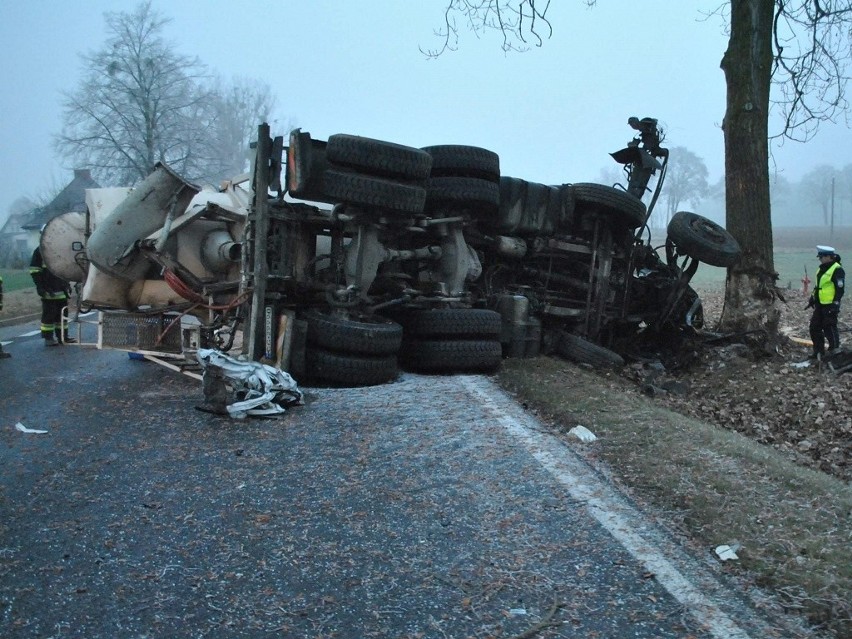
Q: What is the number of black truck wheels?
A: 11